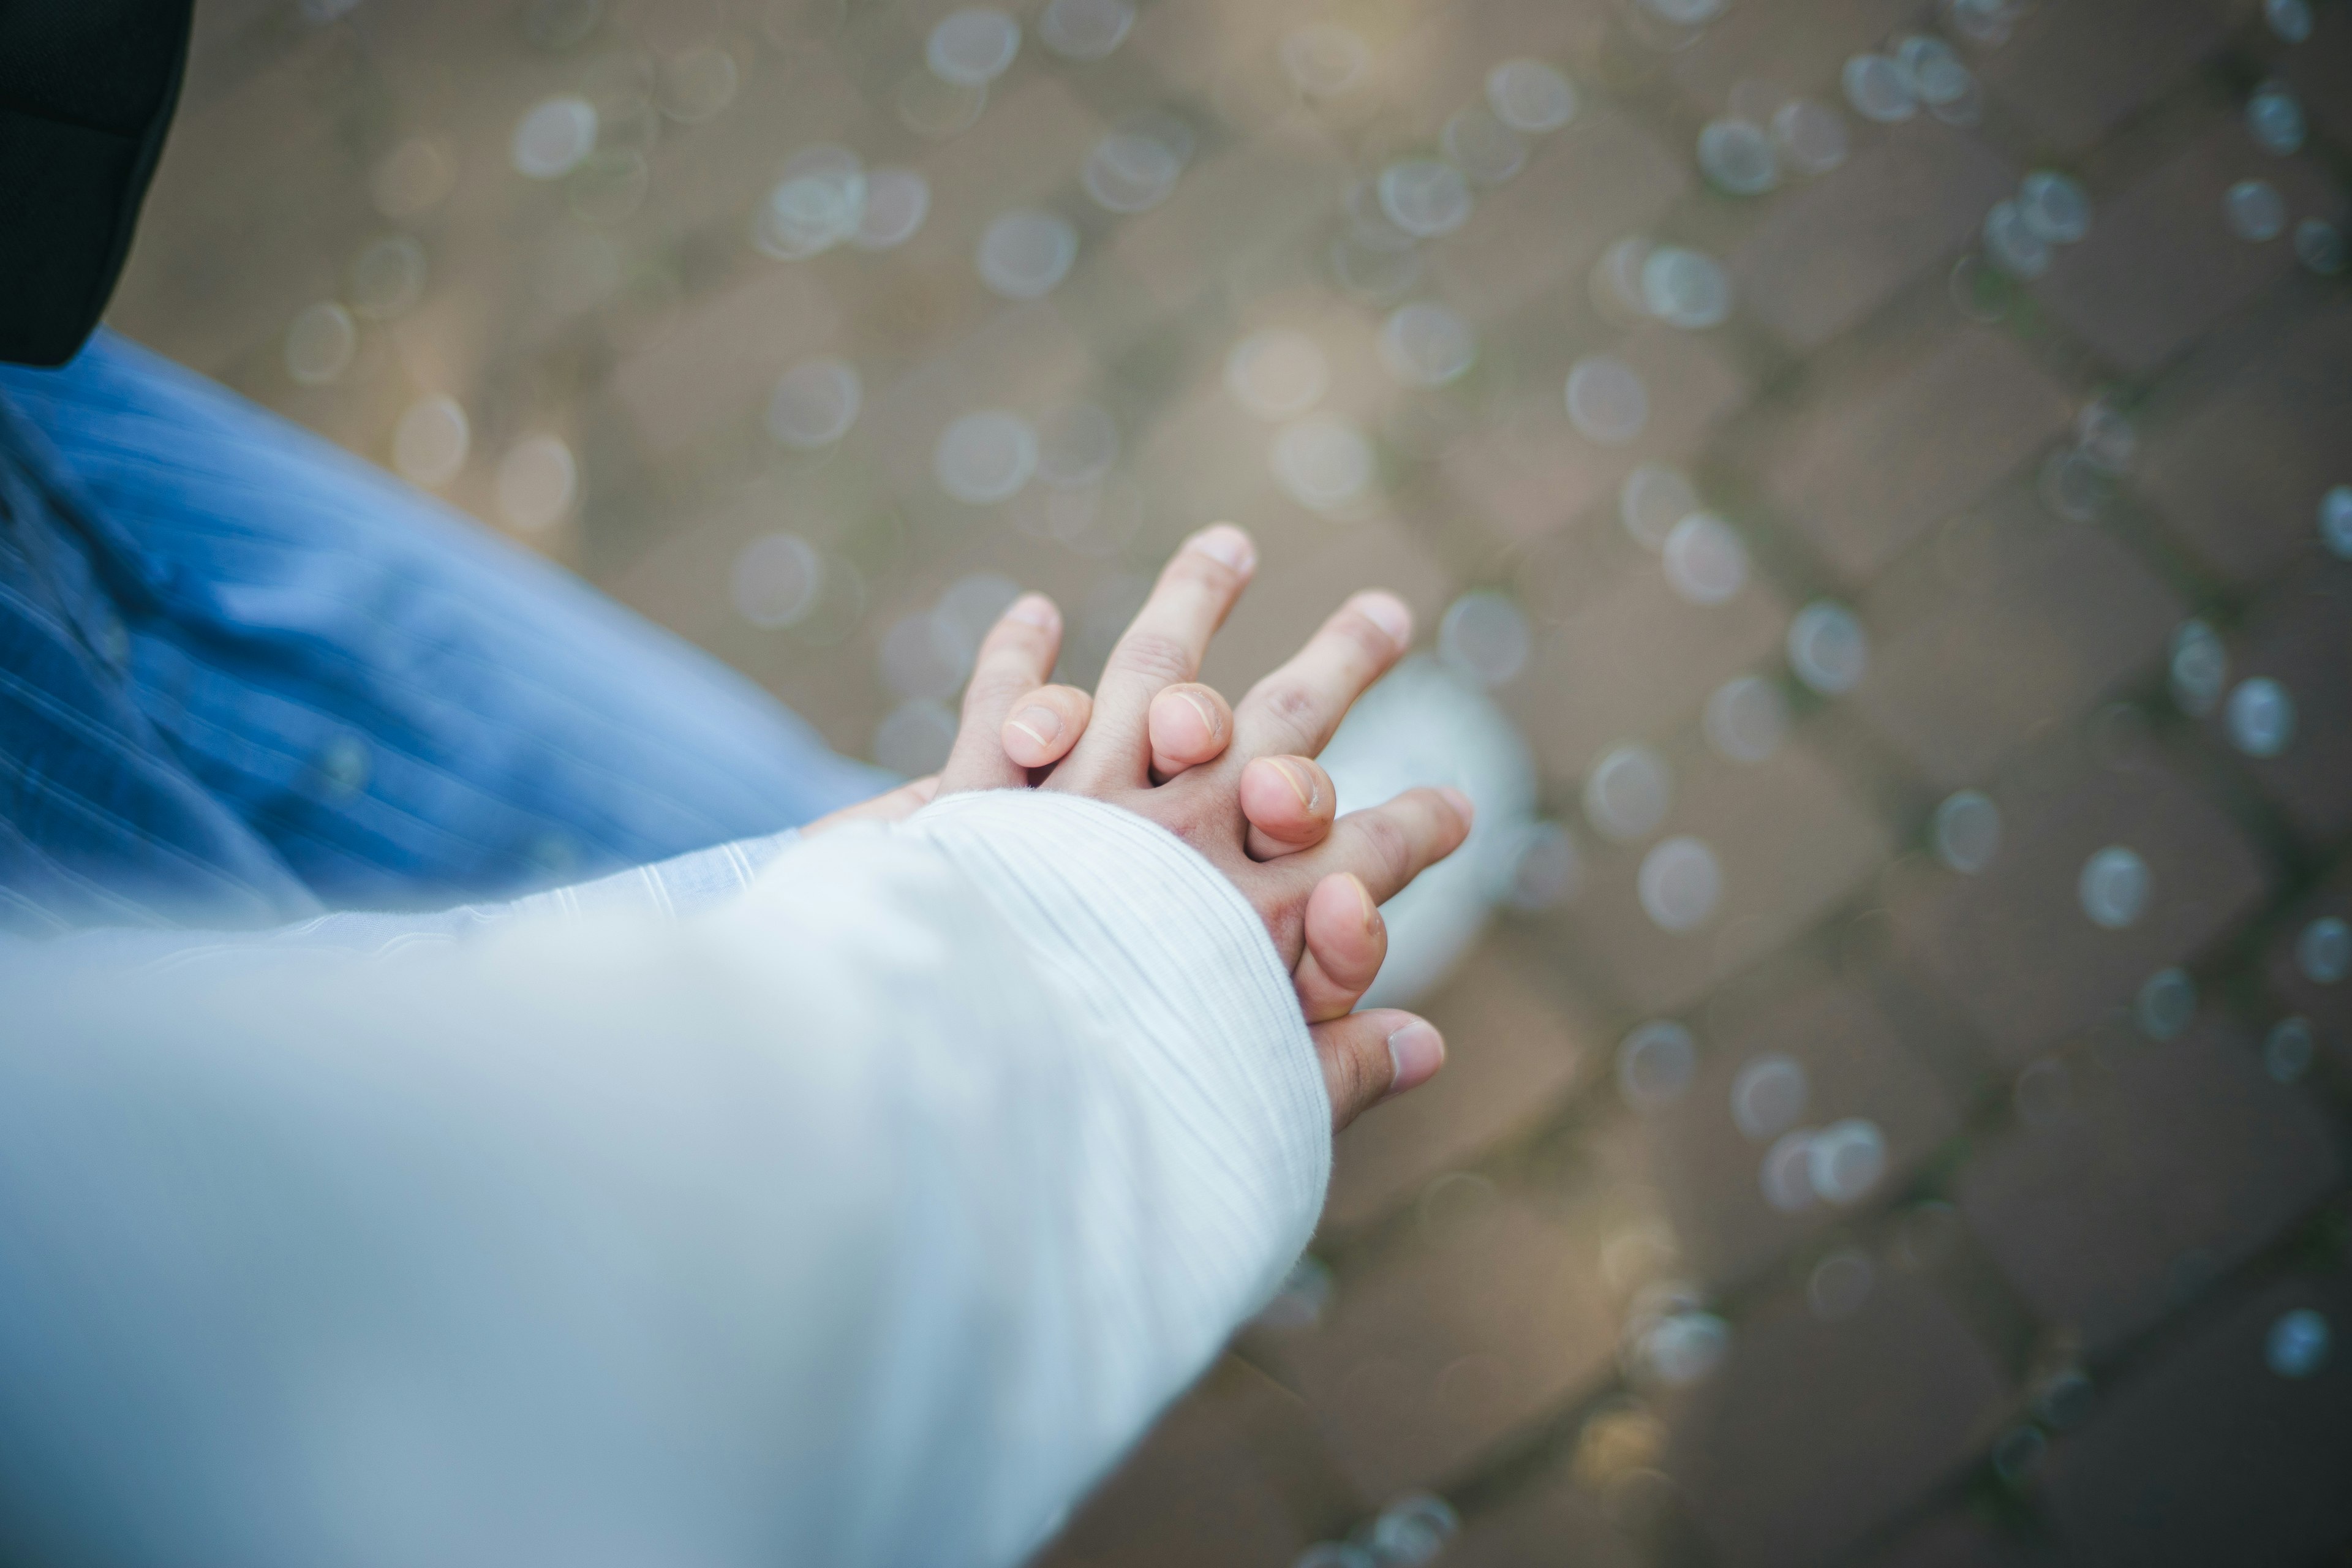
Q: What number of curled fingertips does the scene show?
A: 4